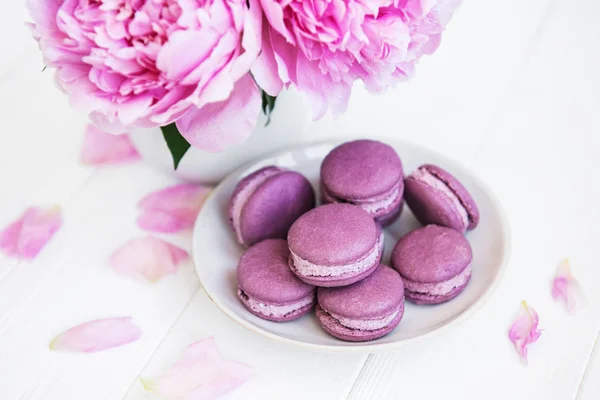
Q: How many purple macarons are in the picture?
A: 7